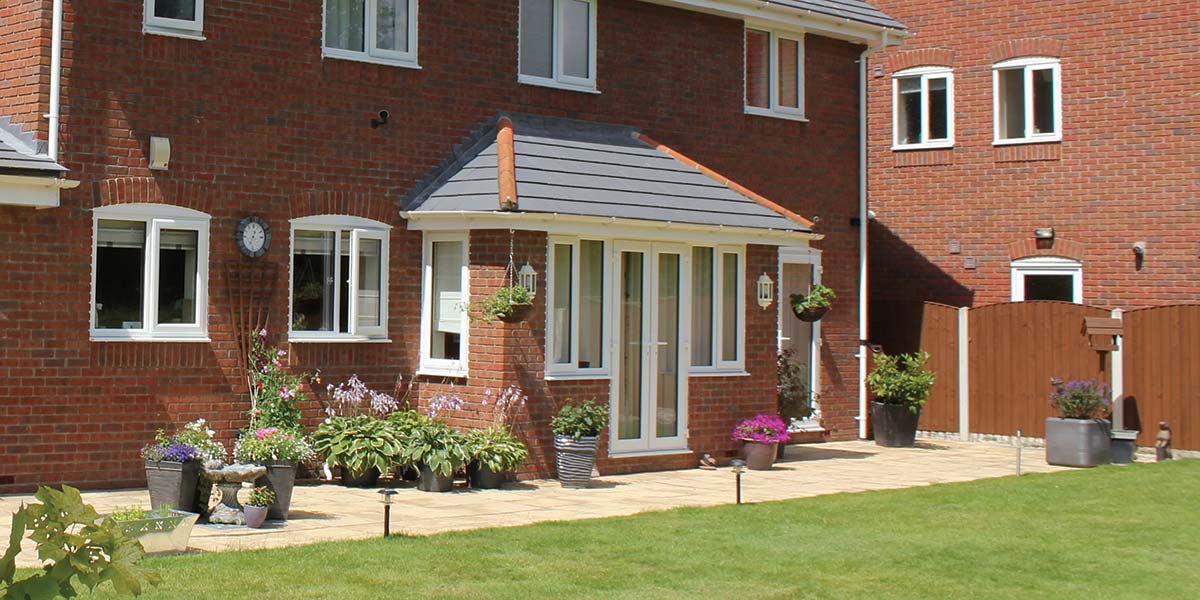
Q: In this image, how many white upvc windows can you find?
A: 12